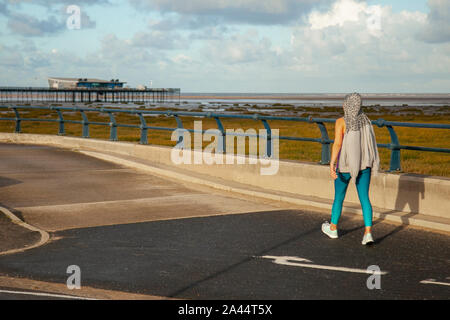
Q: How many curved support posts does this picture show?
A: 10